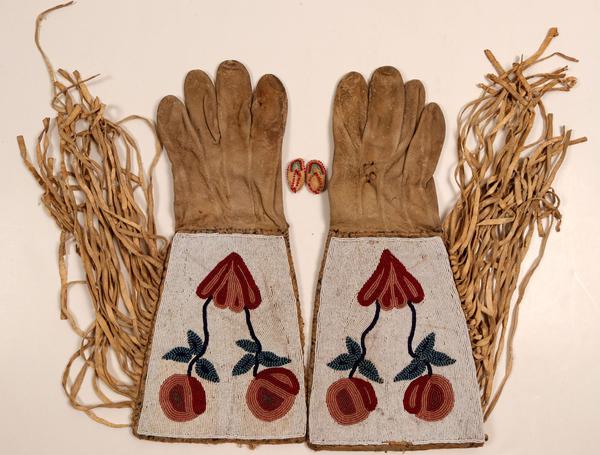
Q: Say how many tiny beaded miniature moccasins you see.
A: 2